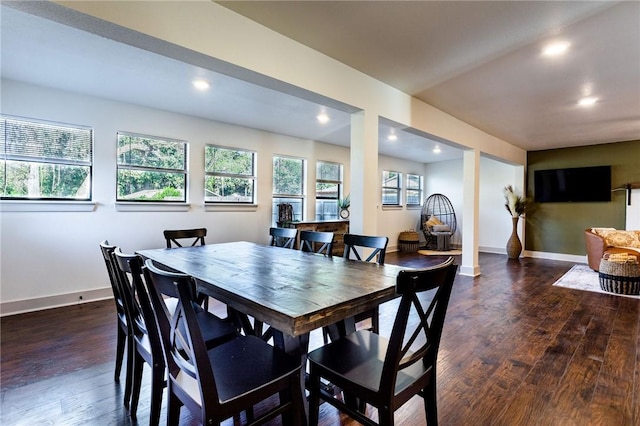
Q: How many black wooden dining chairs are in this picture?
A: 8